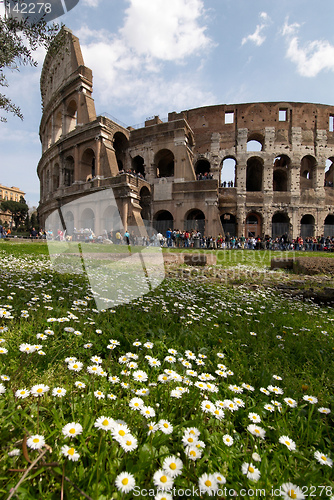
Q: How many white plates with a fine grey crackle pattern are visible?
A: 0